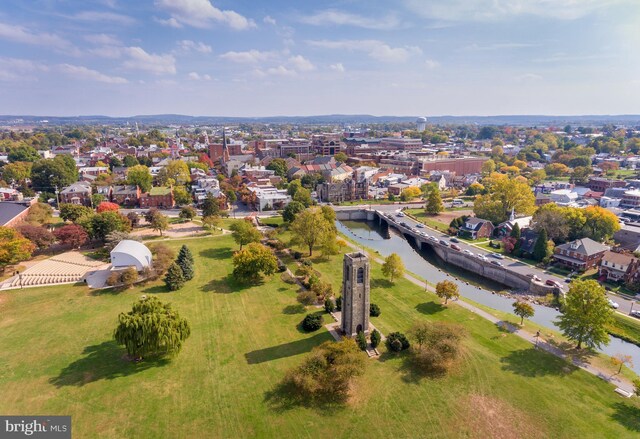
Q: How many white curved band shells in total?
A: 1